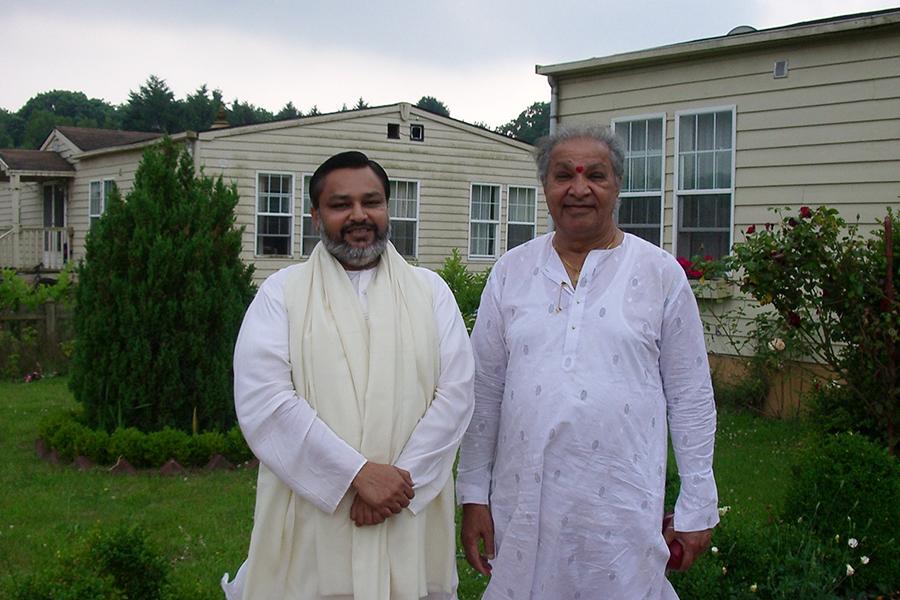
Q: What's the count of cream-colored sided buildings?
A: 2